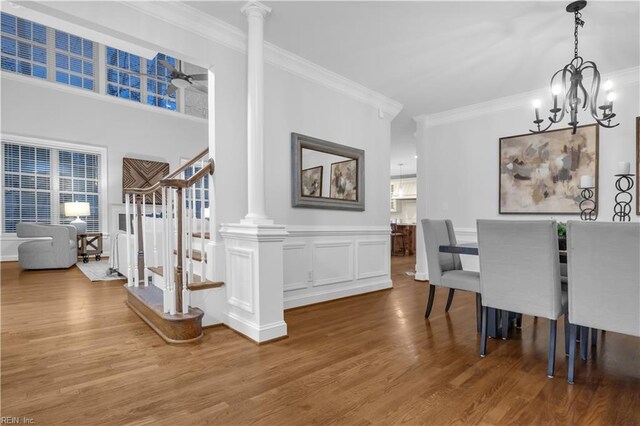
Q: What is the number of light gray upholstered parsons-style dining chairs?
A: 3